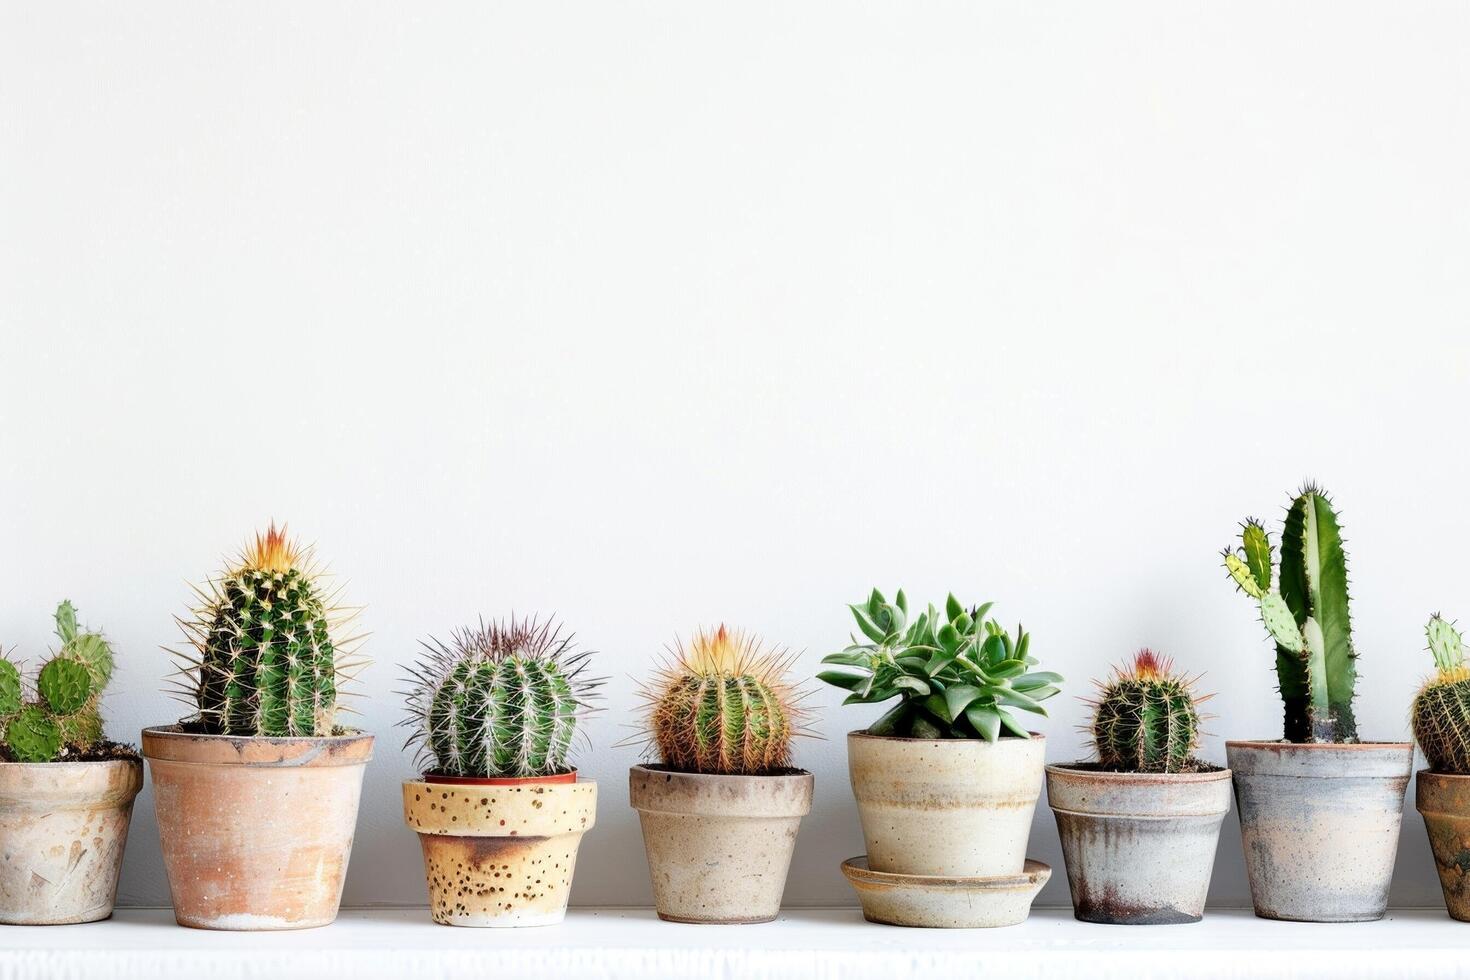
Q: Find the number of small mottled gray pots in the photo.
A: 2